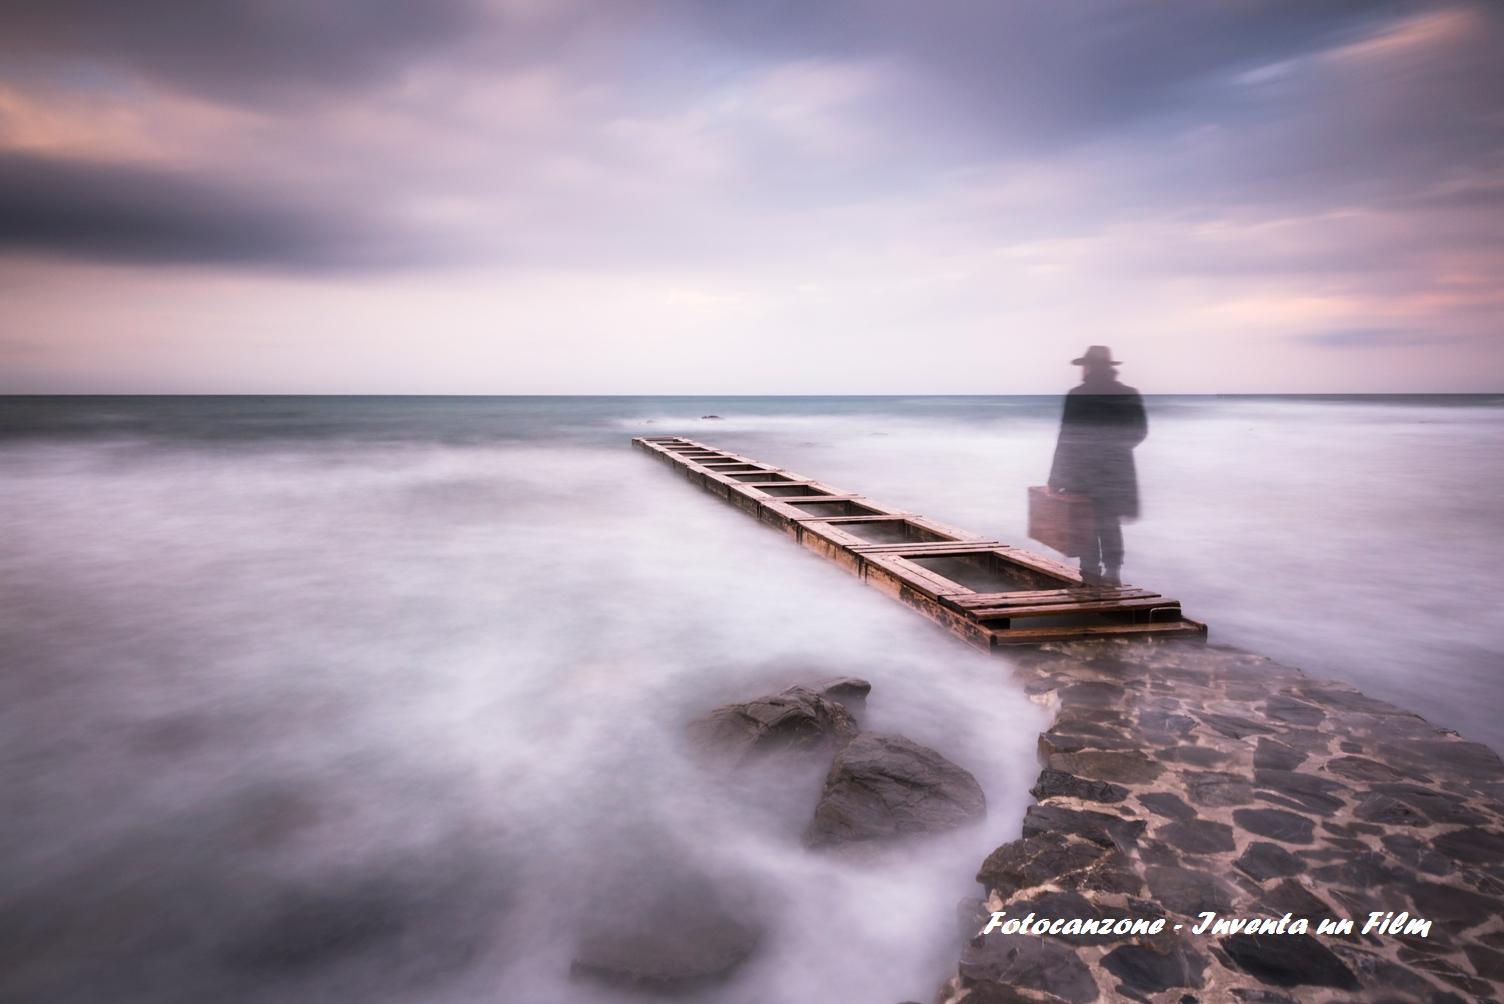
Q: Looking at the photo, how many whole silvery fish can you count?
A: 0